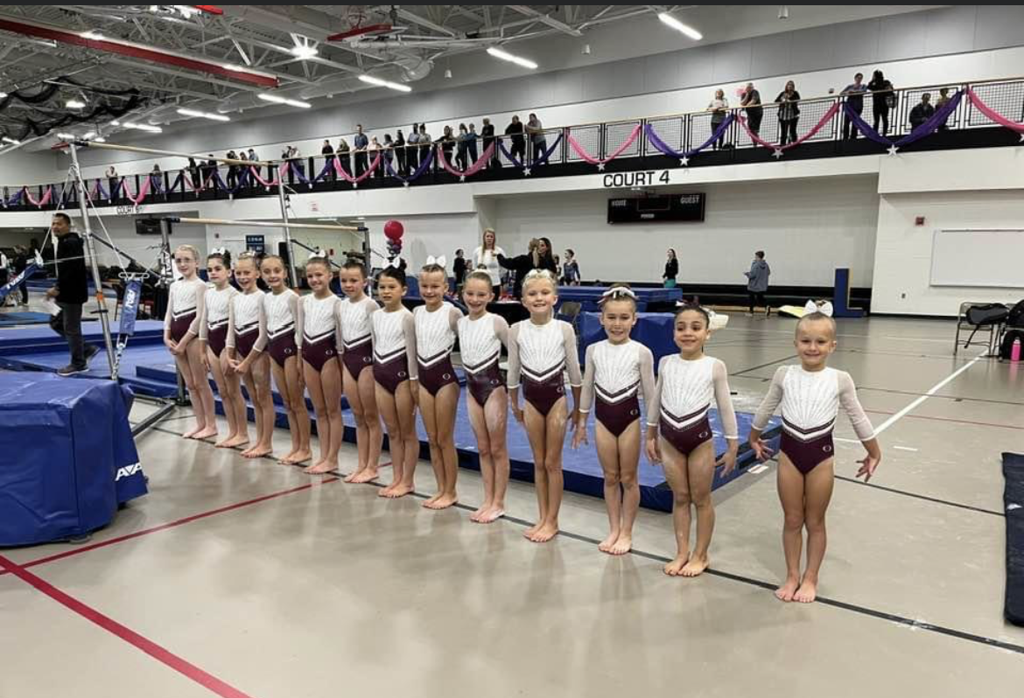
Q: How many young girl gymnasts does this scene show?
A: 13